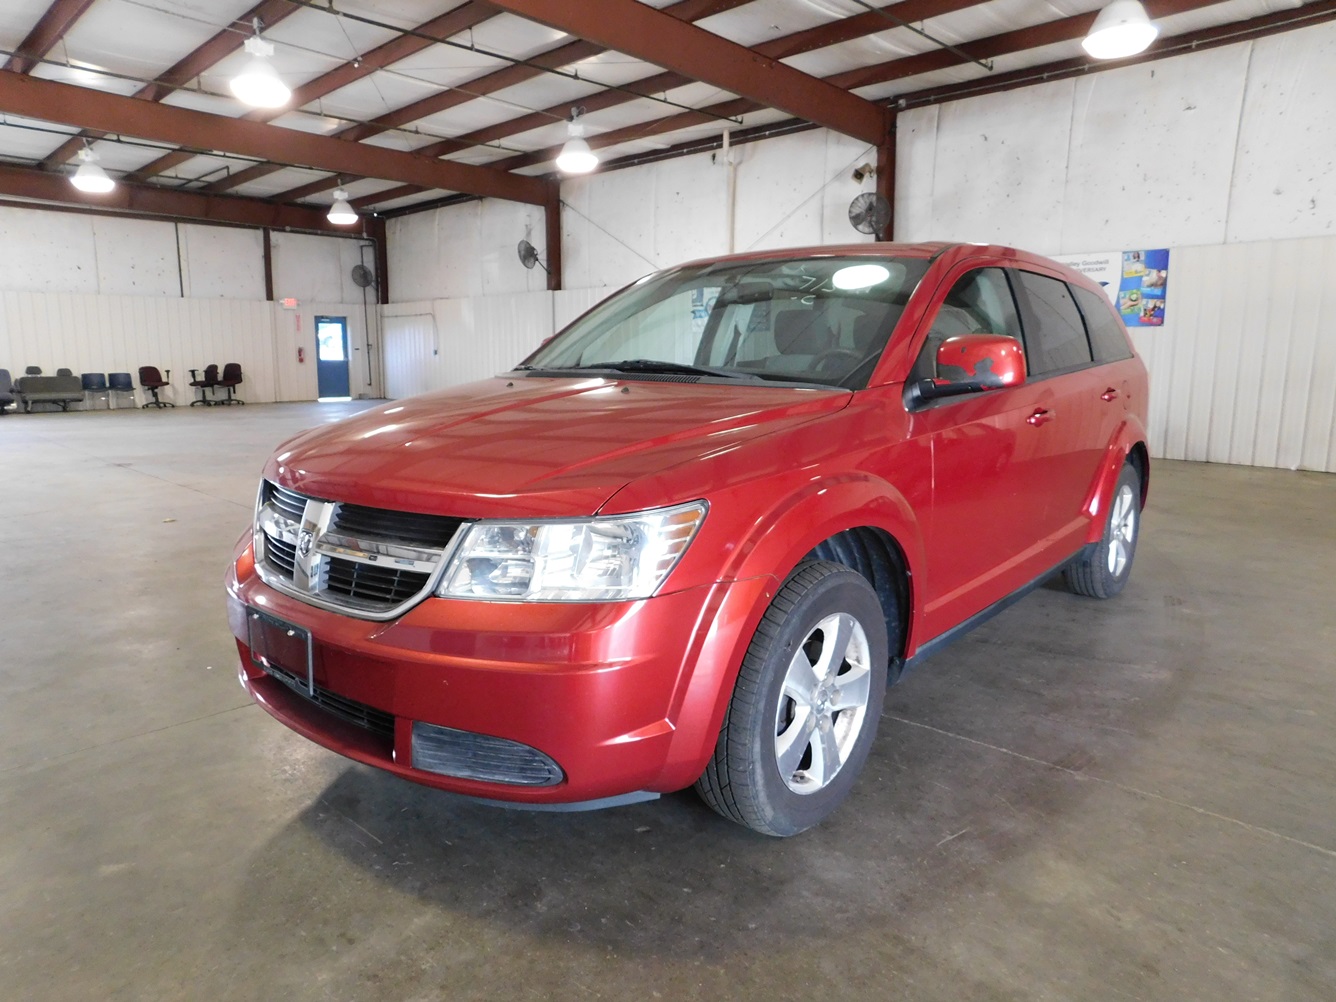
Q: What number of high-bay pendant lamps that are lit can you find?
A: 5